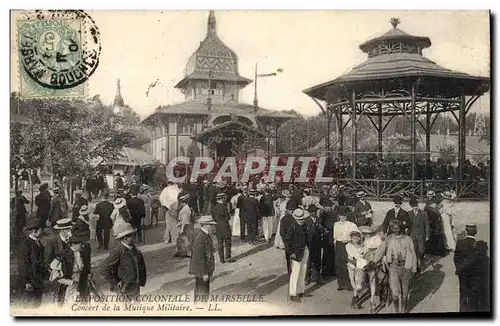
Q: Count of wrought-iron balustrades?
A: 1